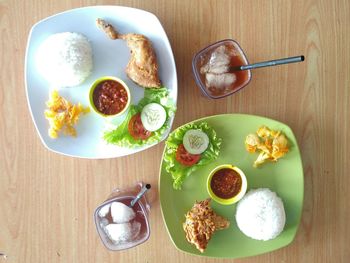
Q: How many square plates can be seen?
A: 2